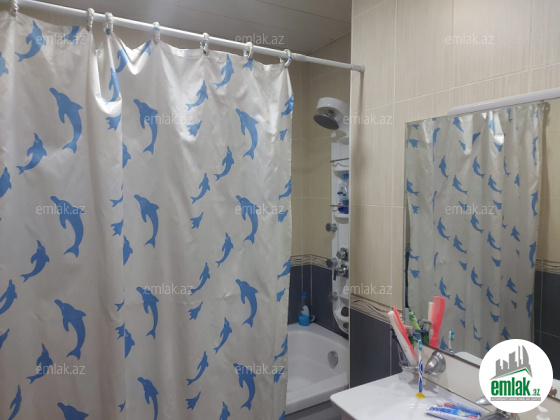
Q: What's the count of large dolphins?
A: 12